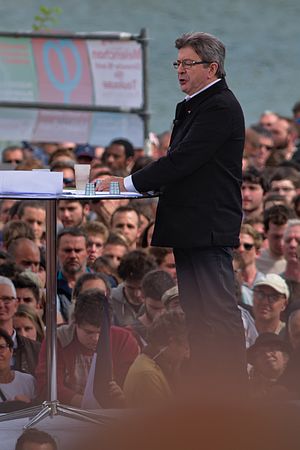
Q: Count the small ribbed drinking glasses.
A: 2